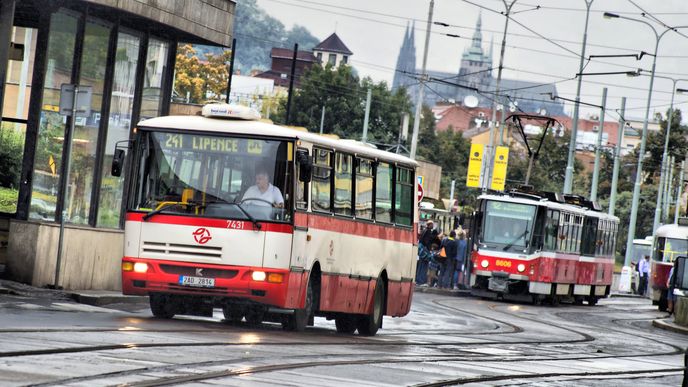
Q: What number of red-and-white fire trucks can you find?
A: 0